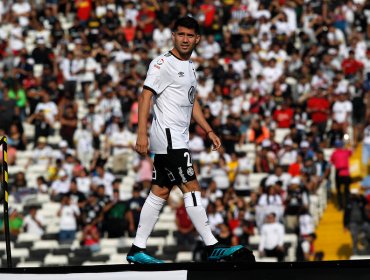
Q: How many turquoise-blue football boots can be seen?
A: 2